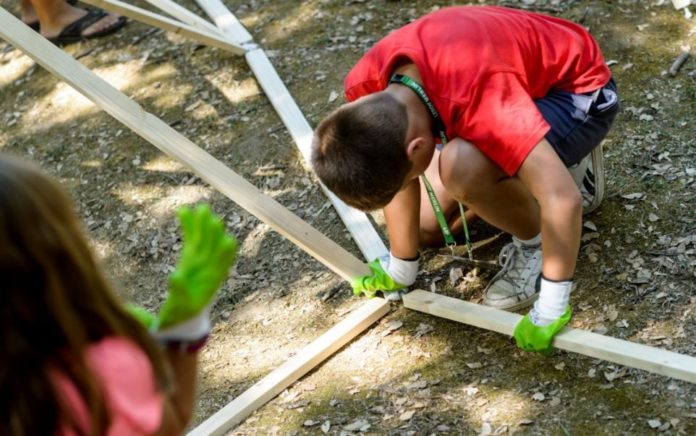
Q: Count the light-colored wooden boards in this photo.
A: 7